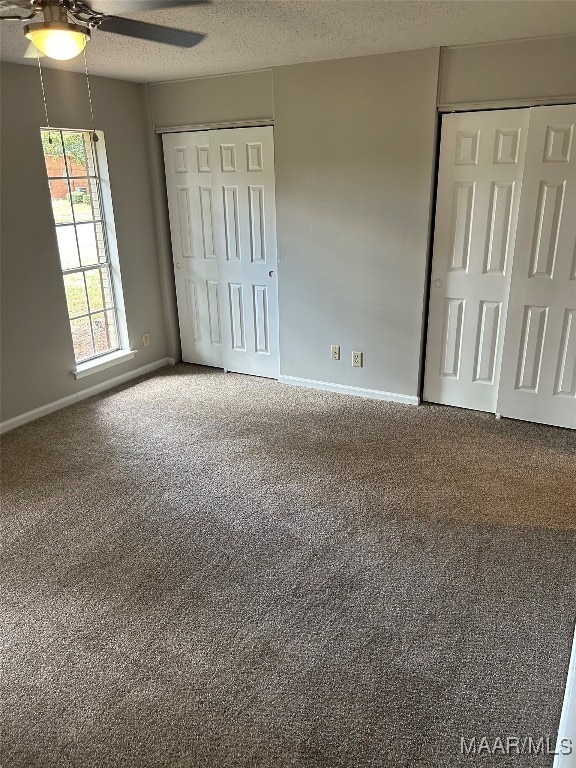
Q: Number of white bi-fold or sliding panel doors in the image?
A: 4